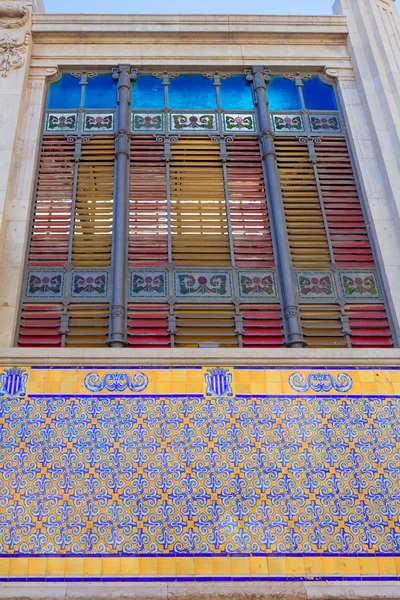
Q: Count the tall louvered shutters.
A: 7